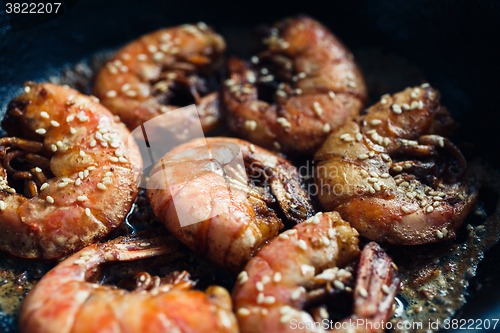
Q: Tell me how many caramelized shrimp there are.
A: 7